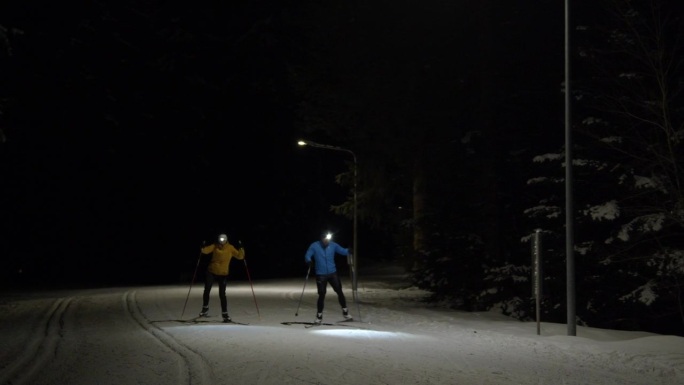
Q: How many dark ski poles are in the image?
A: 2